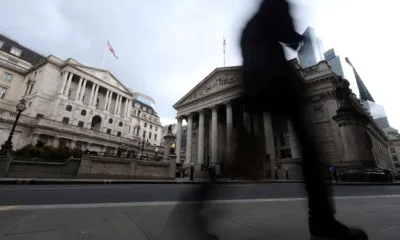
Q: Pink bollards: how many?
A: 0